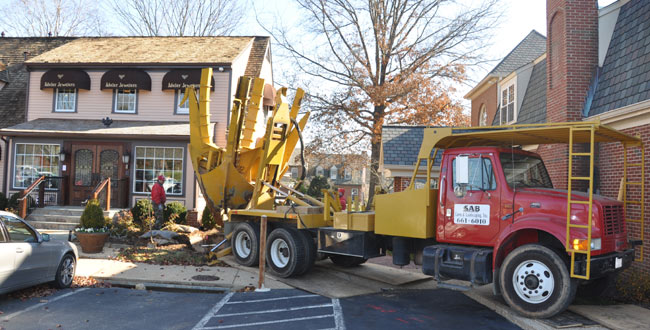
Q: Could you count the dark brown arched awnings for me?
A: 3